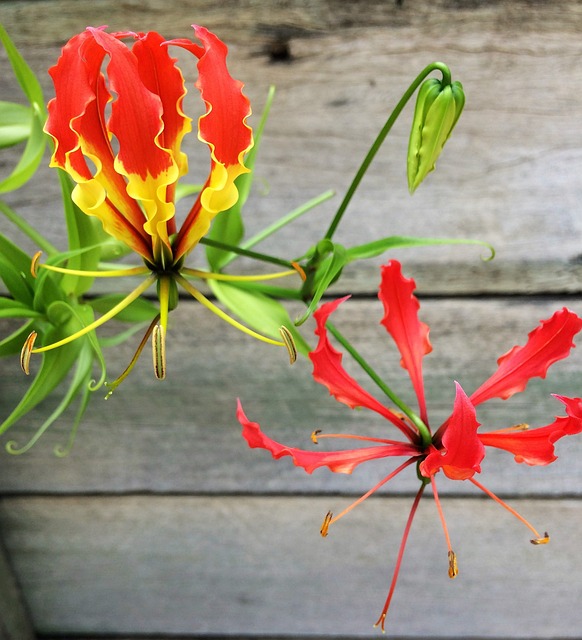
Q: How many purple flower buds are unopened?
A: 0